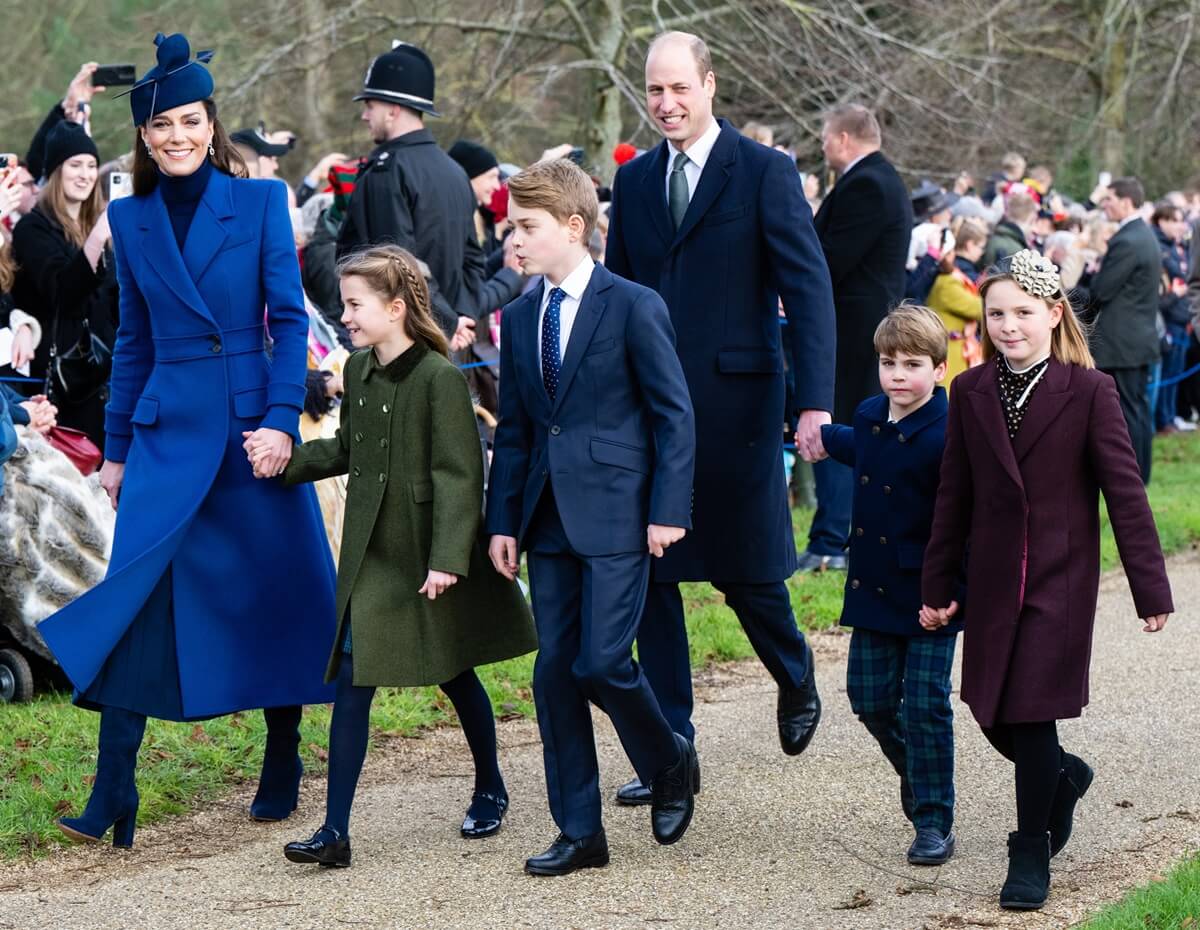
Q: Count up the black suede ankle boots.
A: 2